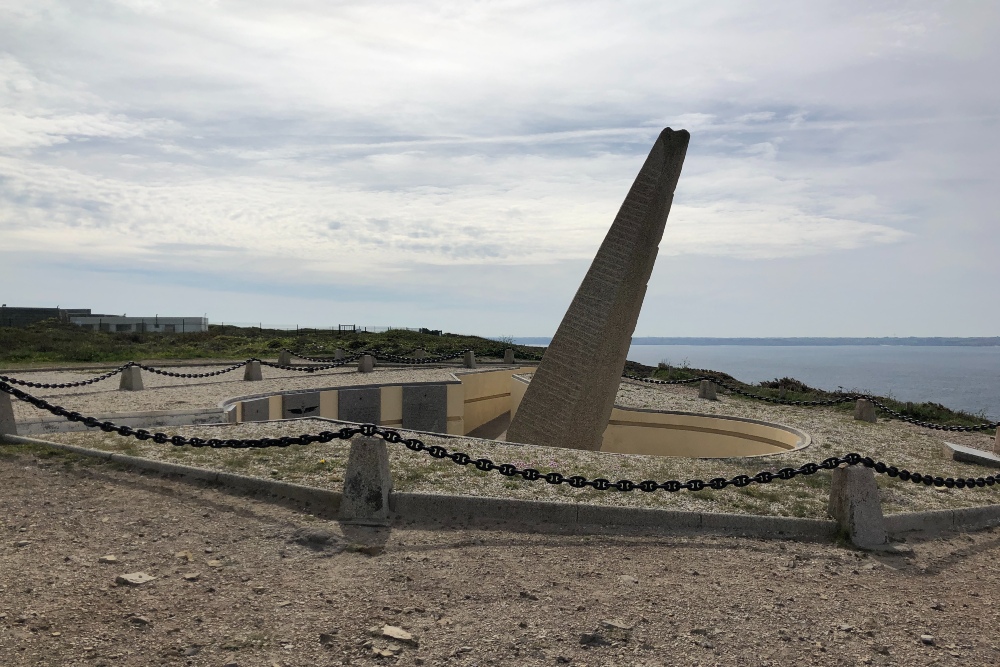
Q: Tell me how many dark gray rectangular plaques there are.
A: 4